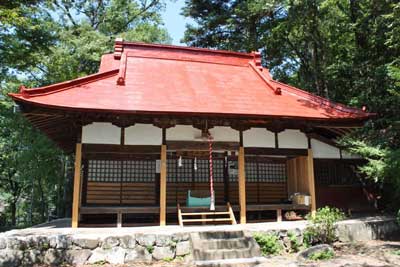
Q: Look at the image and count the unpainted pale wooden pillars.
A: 4